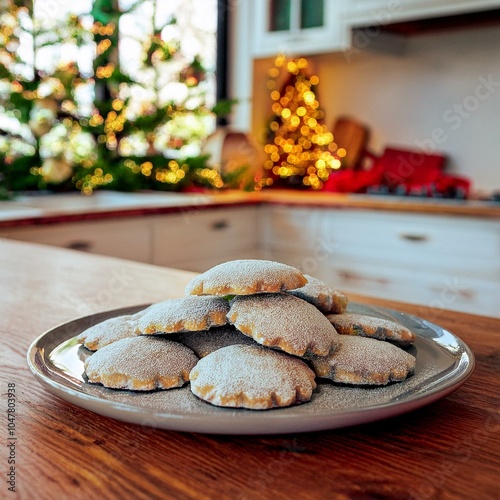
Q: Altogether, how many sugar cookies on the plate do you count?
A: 10